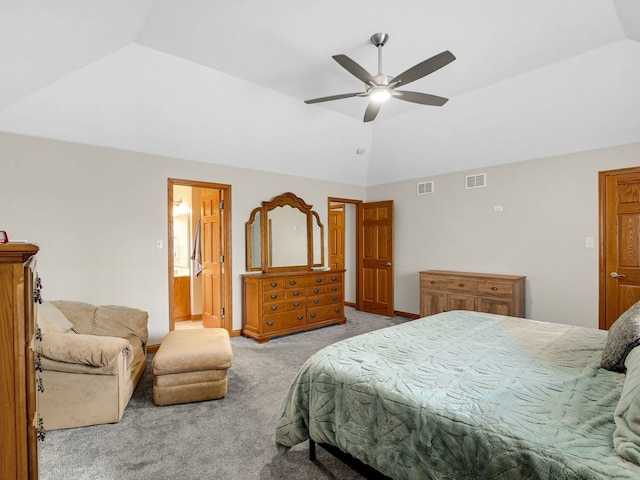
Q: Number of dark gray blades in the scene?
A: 5